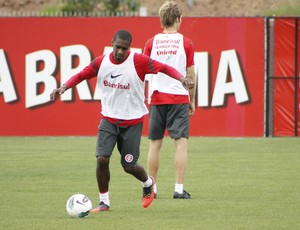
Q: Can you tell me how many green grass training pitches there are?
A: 1